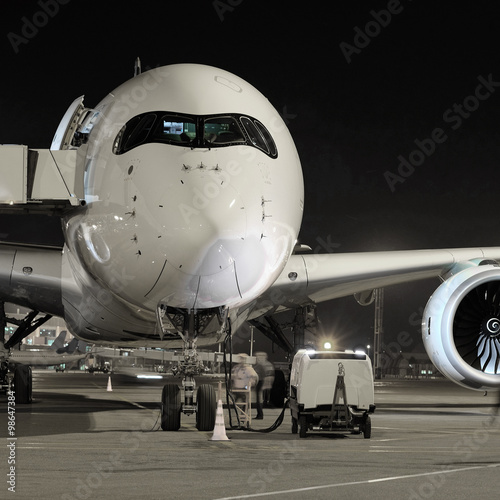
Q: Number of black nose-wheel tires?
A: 2